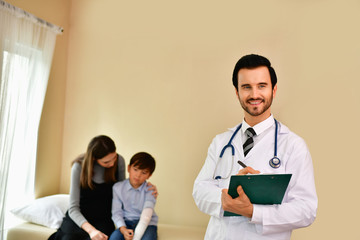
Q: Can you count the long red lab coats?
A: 0